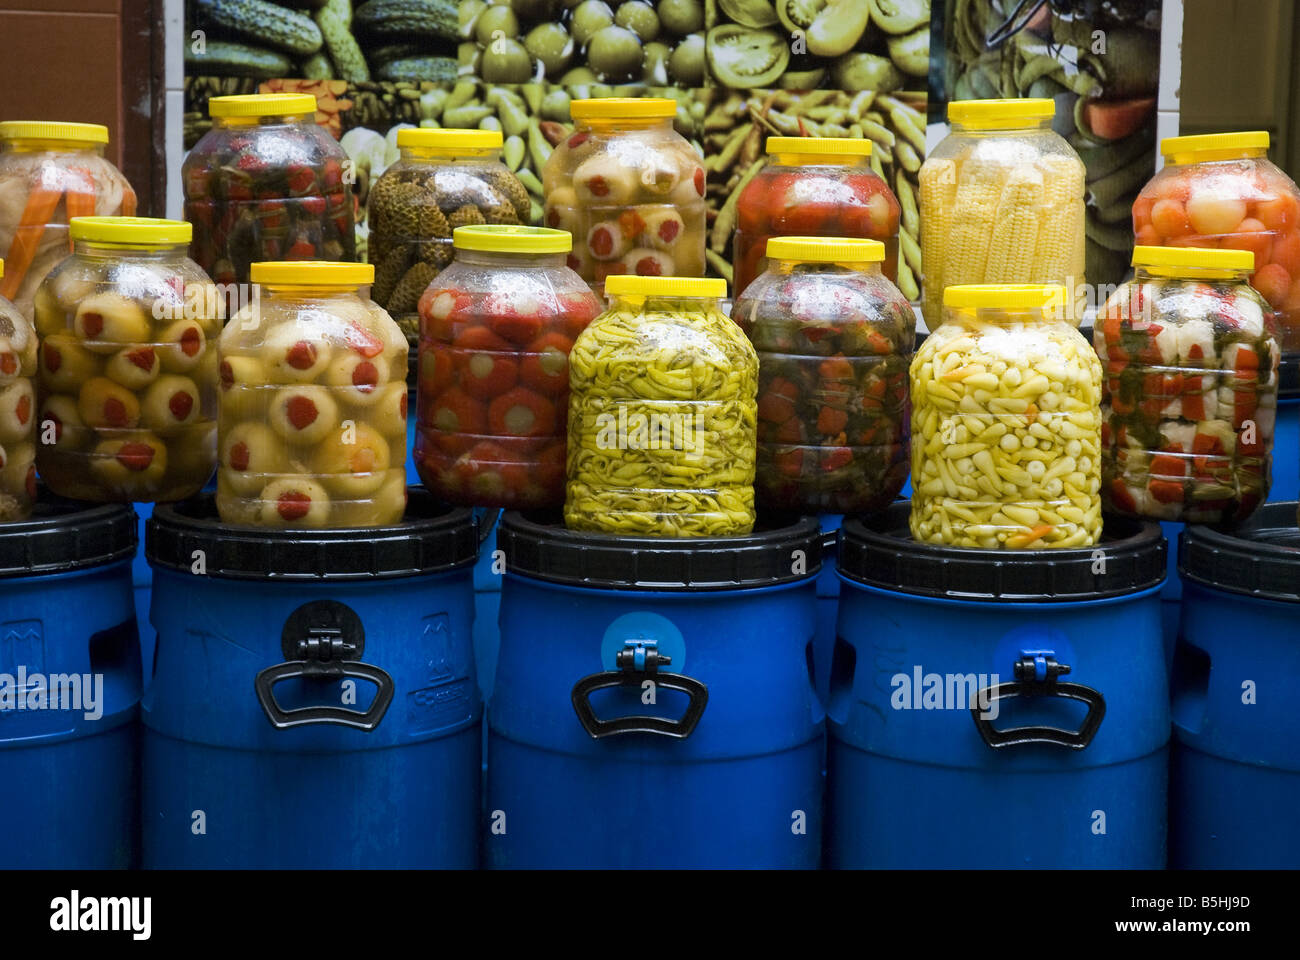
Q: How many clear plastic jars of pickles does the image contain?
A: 15